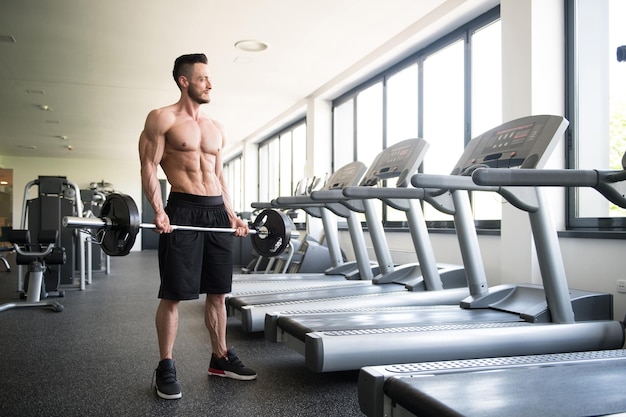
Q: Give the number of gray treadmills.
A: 4